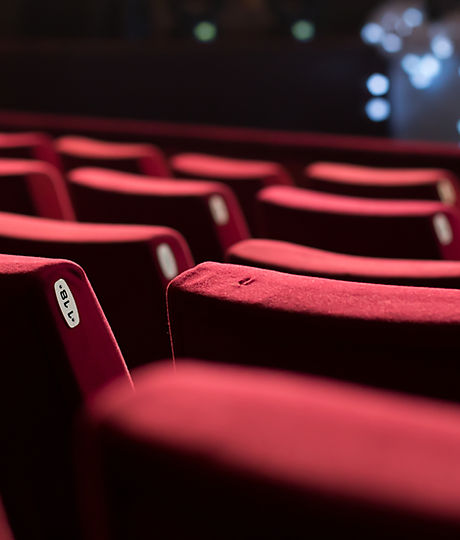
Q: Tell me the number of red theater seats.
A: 12